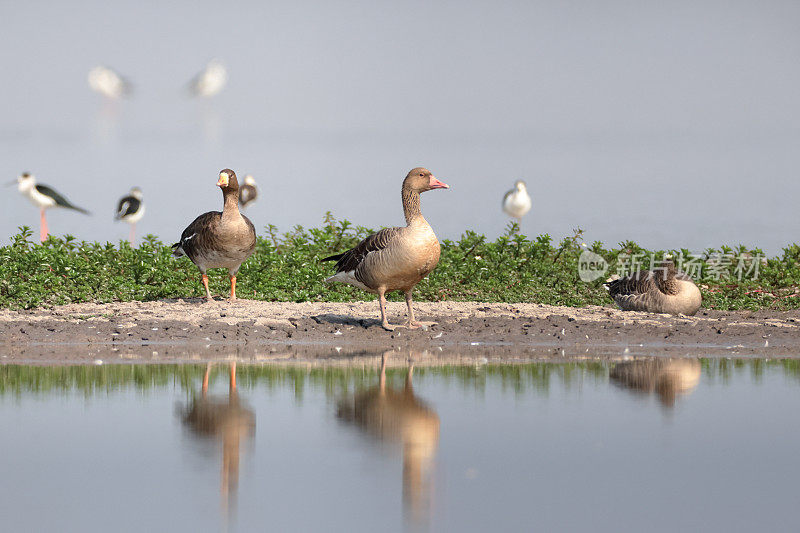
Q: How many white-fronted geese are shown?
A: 1